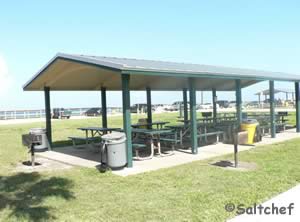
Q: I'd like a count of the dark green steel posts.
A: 10